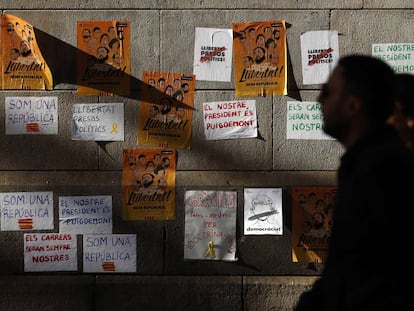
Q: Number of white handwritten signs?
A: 10